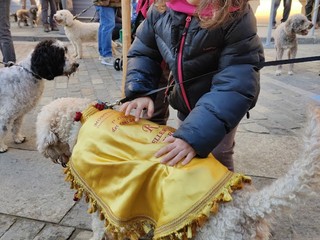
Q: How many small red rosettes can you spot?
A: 2